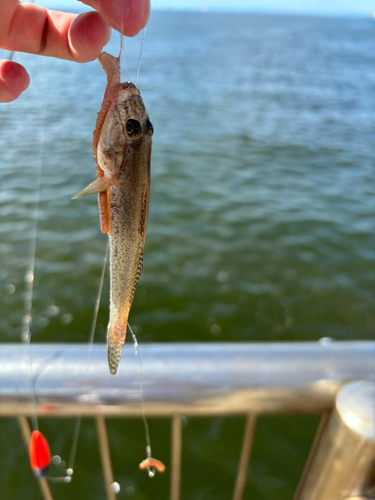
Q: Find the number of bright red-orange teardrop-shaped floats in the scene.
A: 1